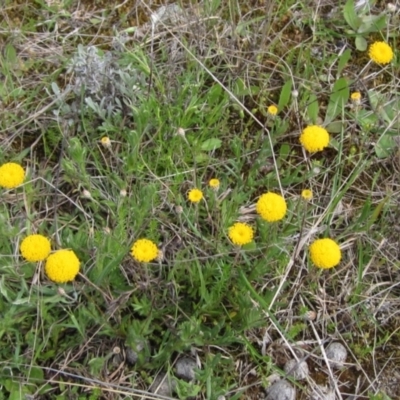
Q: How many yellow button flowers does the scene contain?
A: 15